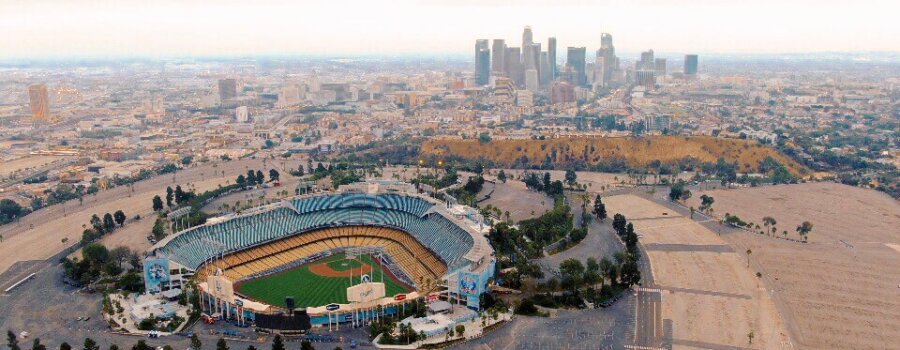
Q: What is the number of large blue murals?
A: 2